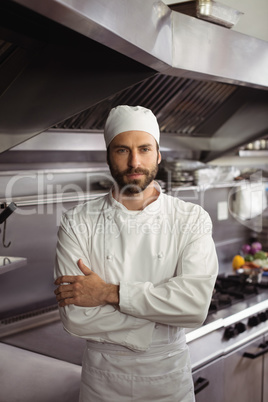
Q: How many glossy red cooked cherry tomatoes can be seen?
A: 0